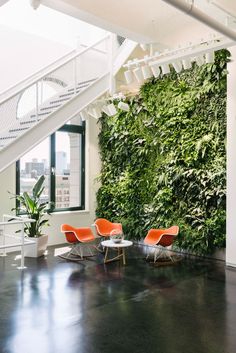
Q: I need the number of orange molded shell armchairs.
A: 3